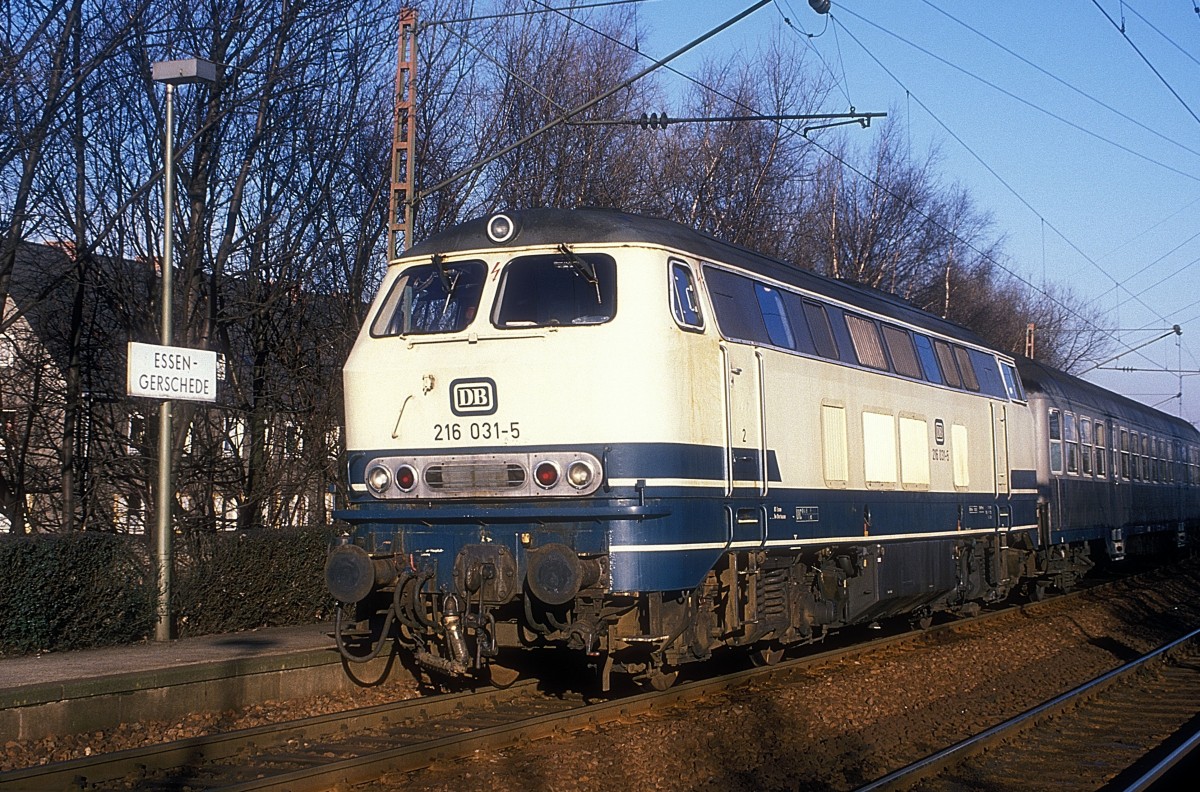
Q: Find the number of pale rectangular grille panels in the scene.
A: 4